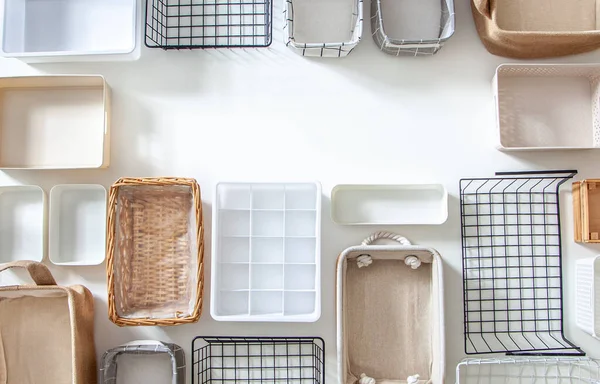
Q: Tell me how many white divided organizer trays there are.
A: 1